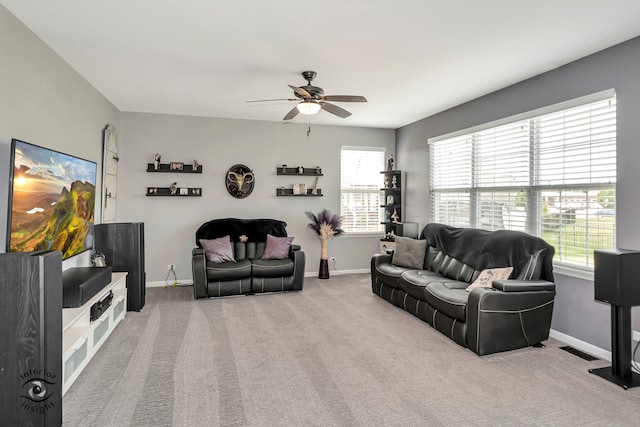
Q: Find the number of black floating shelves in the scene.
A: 4